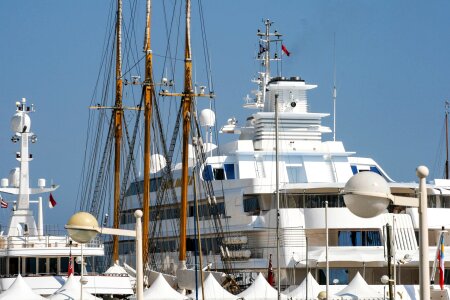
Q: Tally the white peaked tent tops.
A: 7